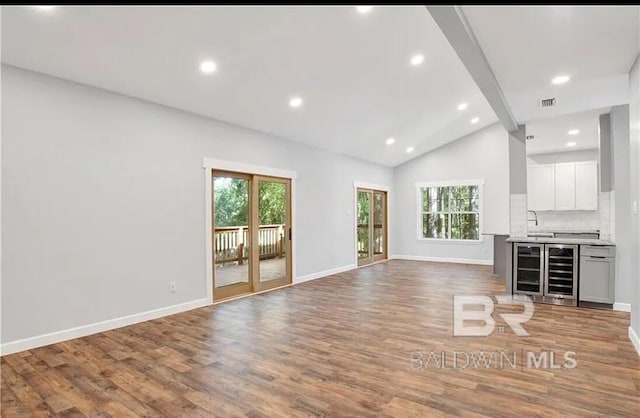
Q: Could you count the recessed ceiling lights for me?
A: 12